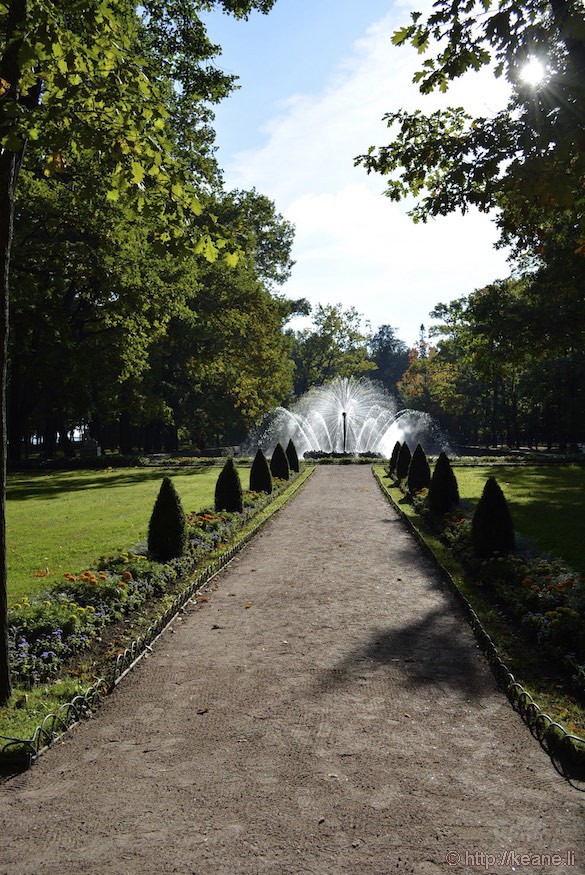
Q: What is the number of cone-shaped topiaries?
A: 10